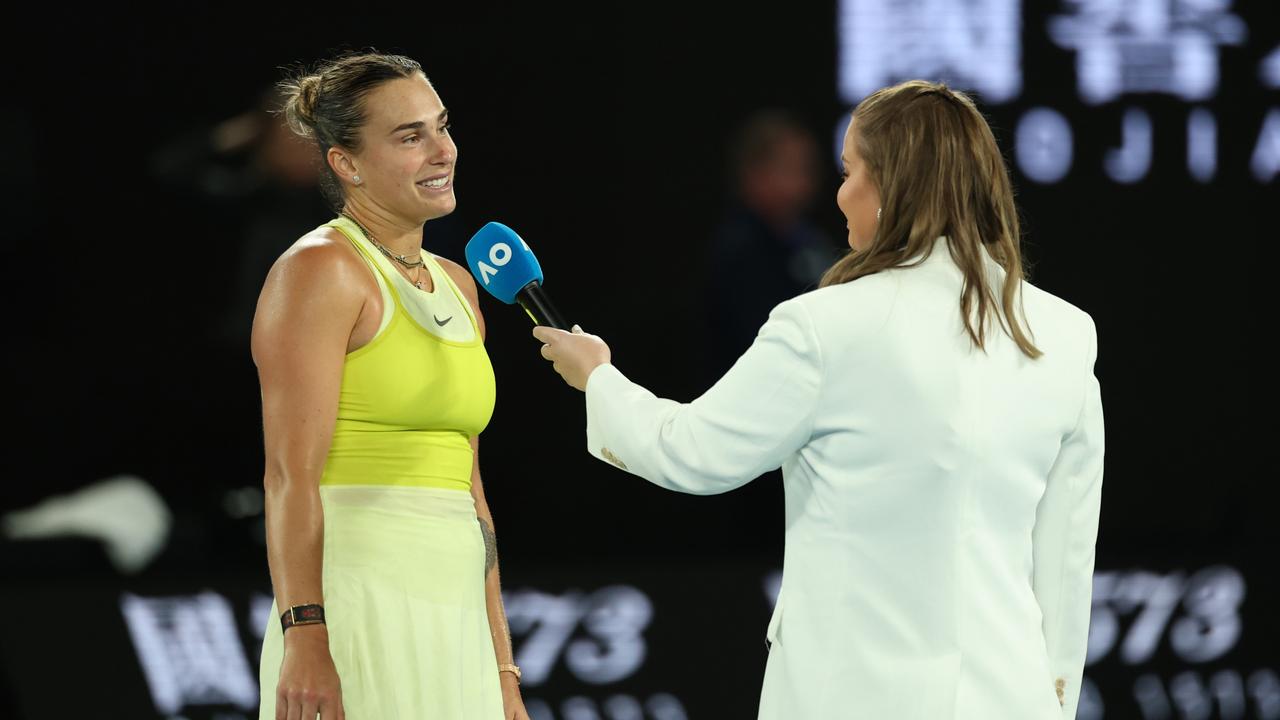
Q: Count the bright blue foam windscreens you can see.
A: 1